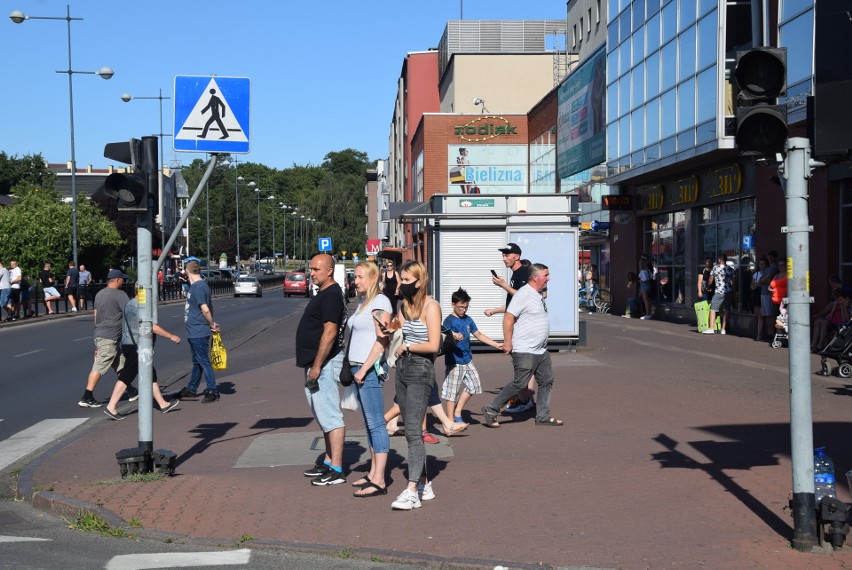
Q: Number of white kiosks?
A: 1